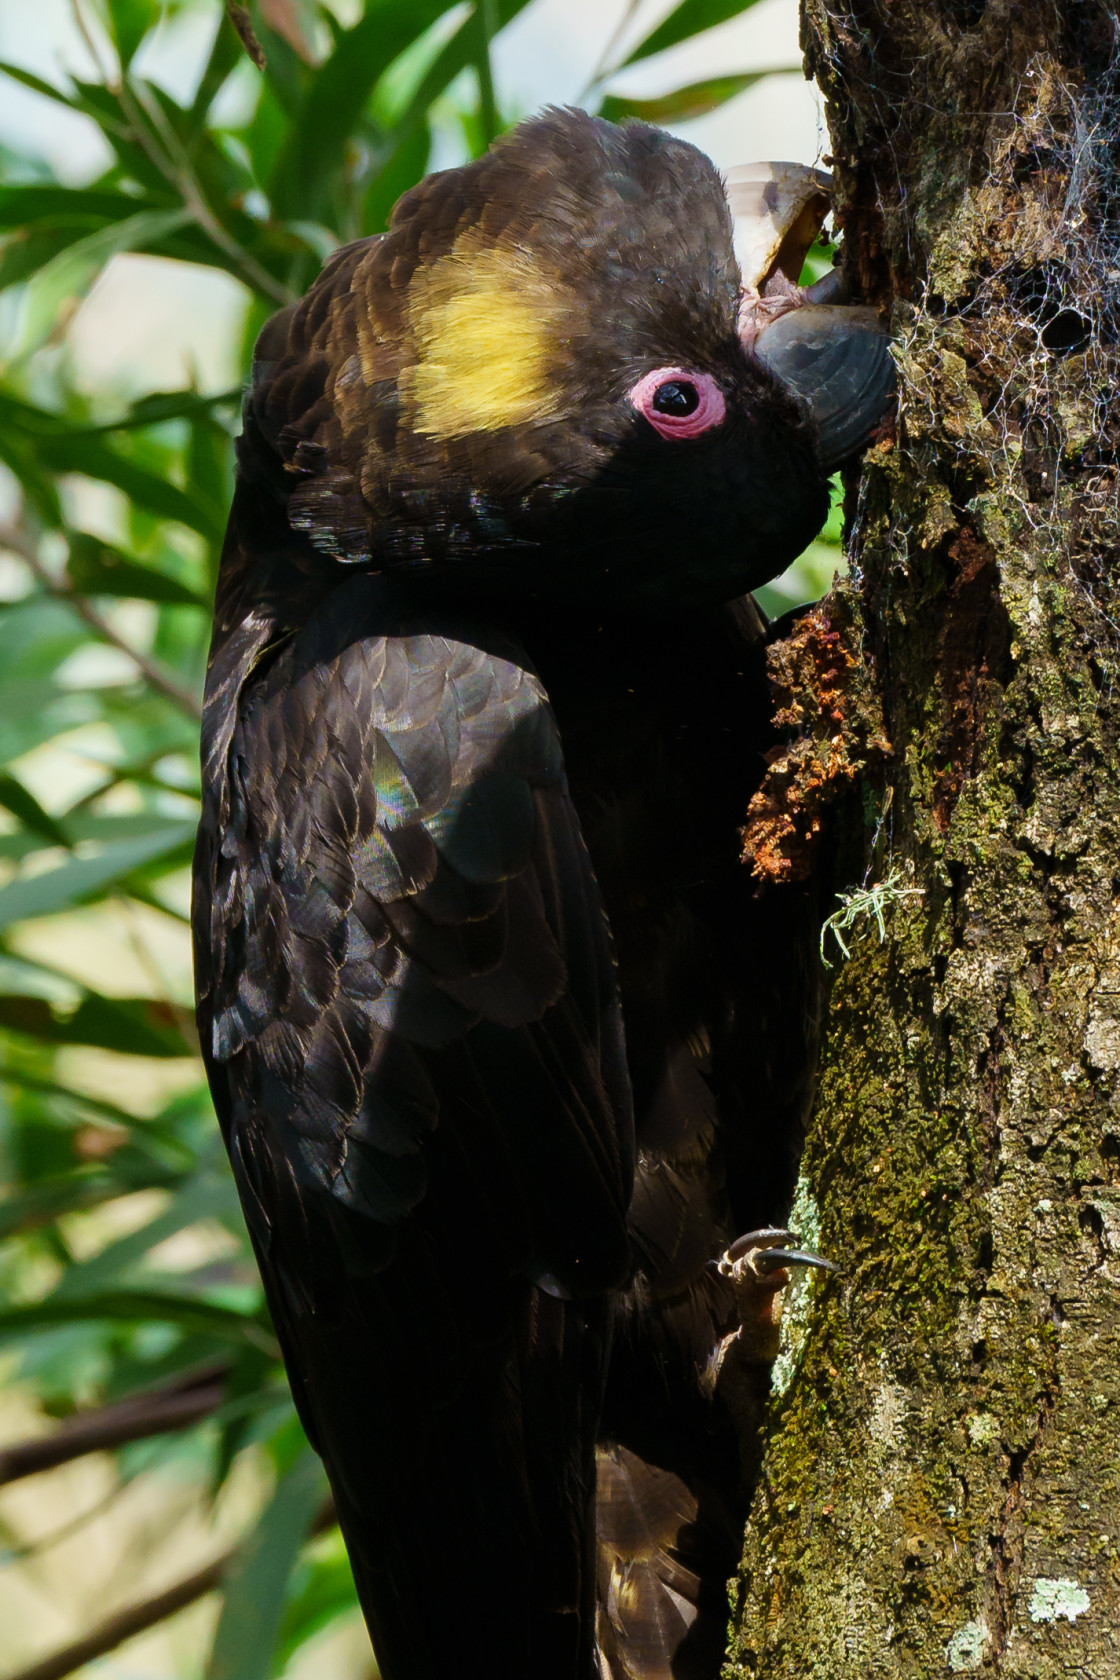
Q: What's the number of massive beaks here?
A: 1